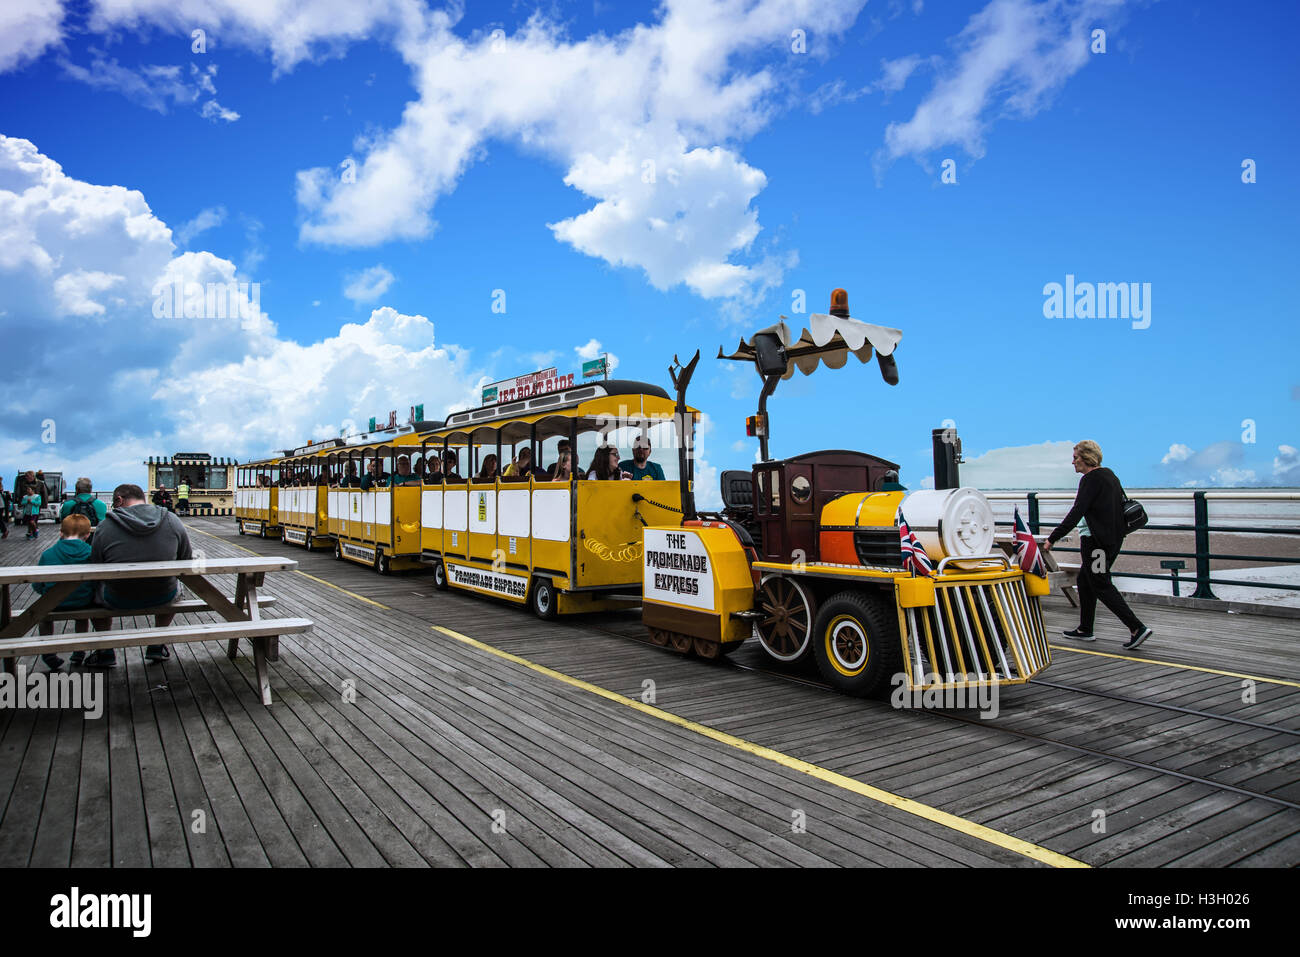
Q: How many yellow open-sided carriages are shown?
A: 4